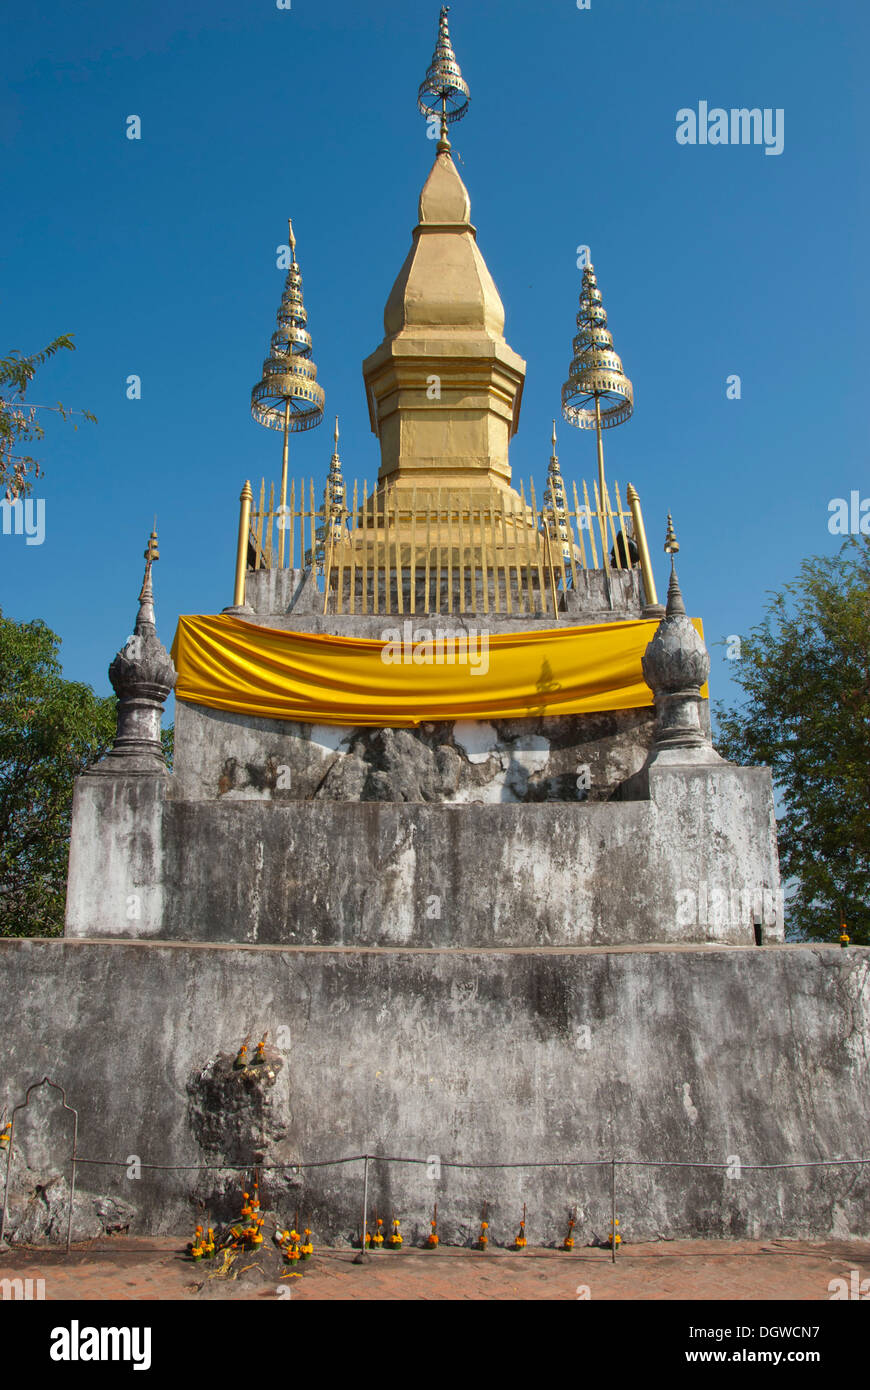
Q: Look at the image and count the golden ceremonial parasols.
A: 5